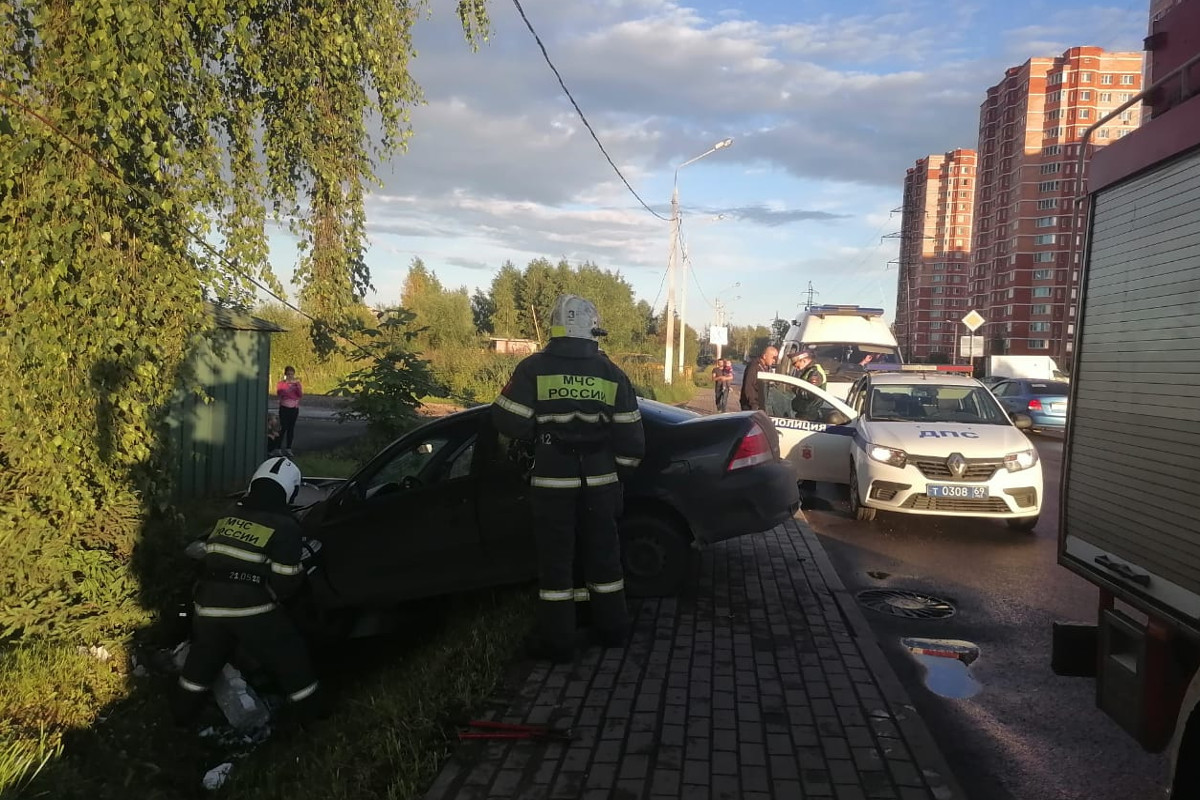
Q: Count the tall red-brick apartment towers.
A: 2